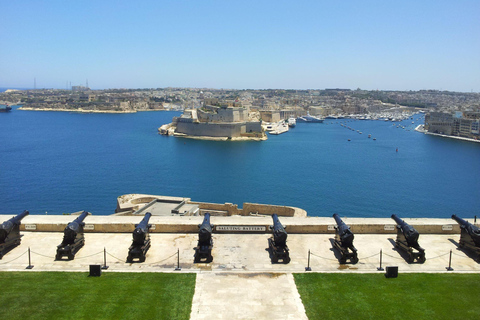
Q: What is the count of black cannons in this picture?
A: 8